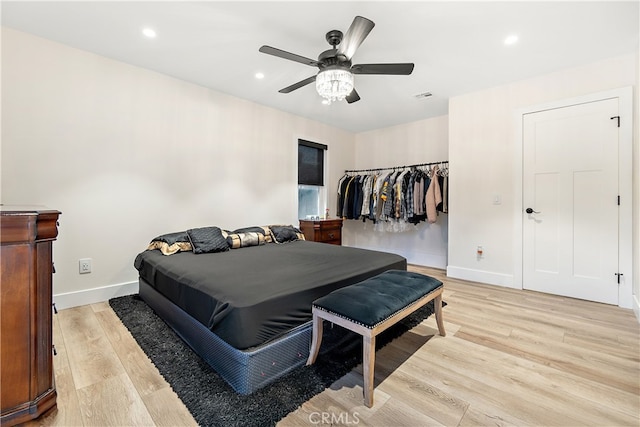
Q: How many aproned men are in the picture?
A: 0